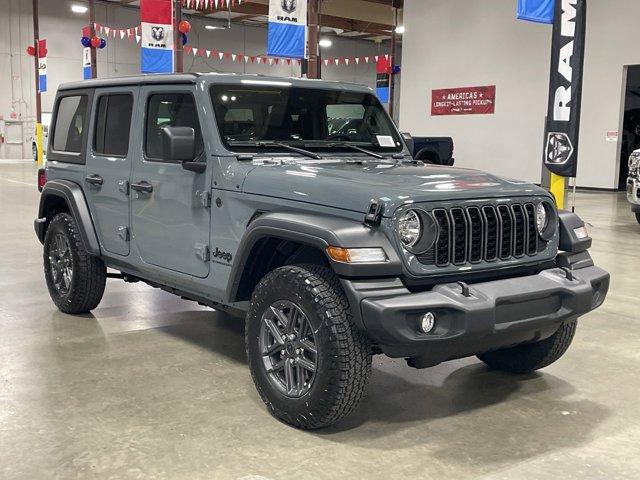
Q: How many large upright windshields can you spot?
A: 1